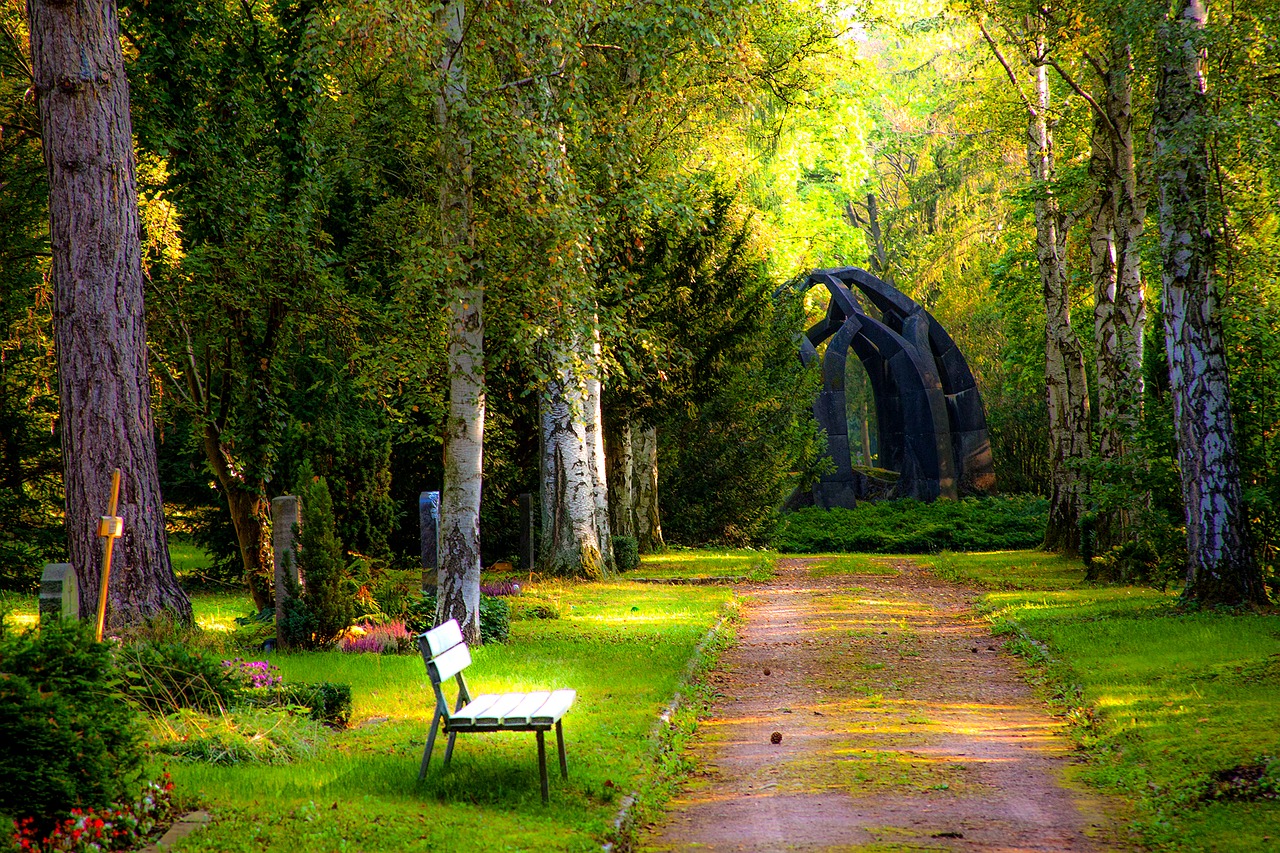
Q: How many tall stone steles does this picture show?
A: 3